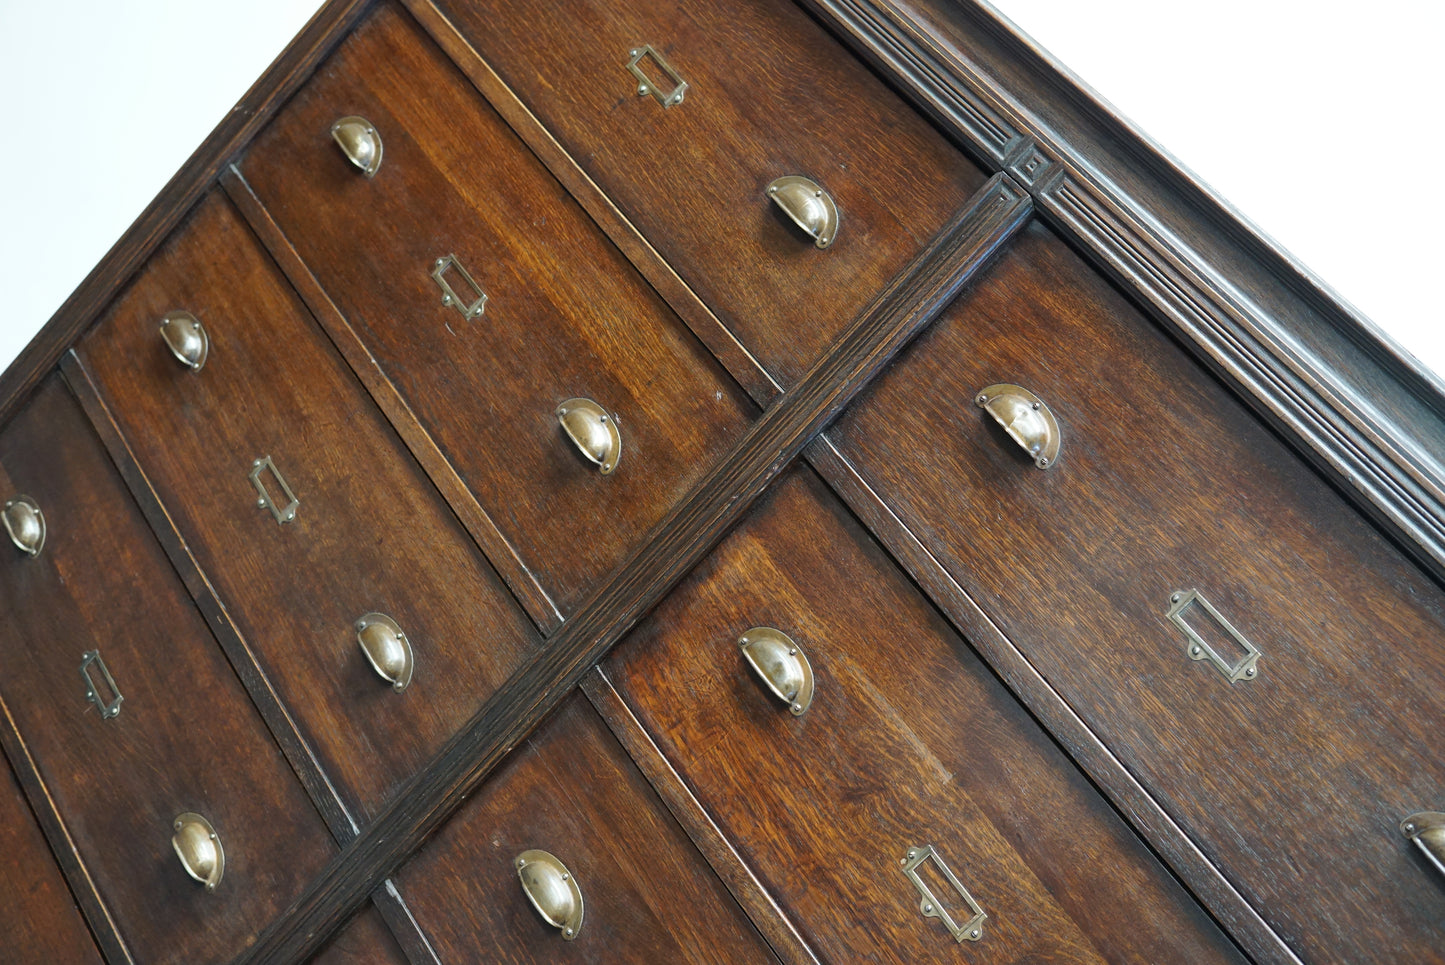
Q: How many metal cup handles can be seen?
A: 11